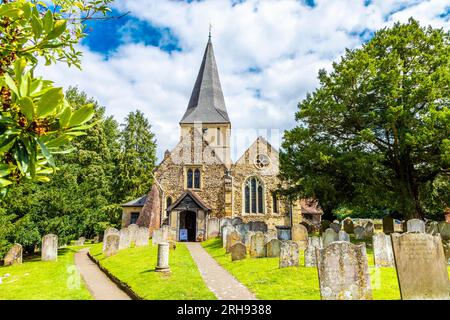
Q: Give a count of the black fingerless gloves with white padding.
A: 0